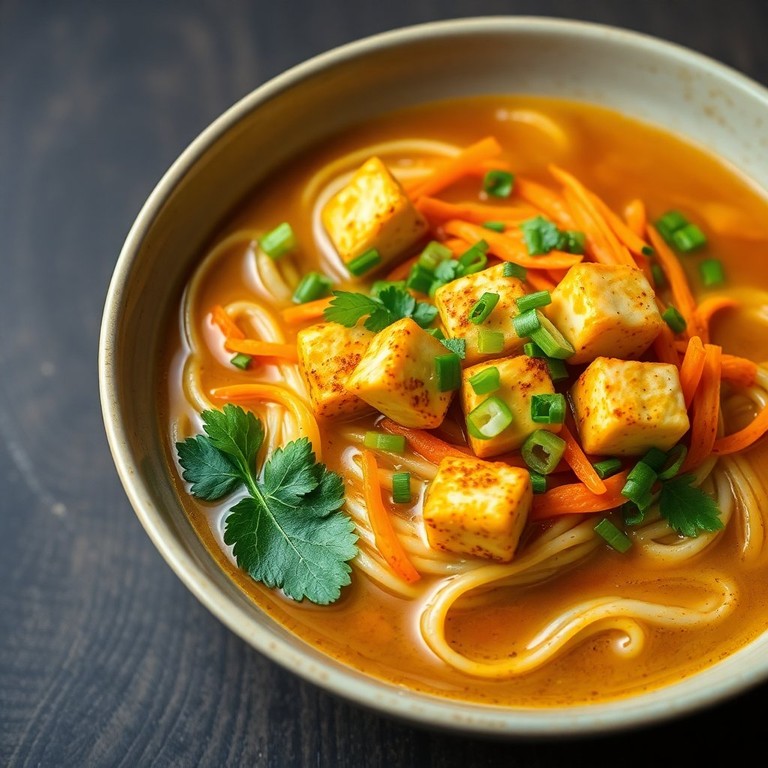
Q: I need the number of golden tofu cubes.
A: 8